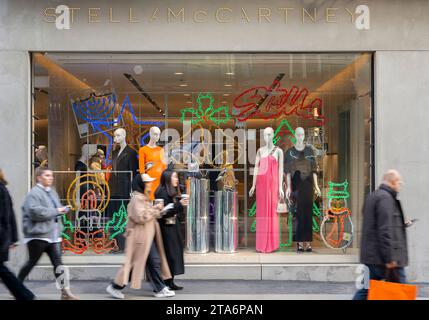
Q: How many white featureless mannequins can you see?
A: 4